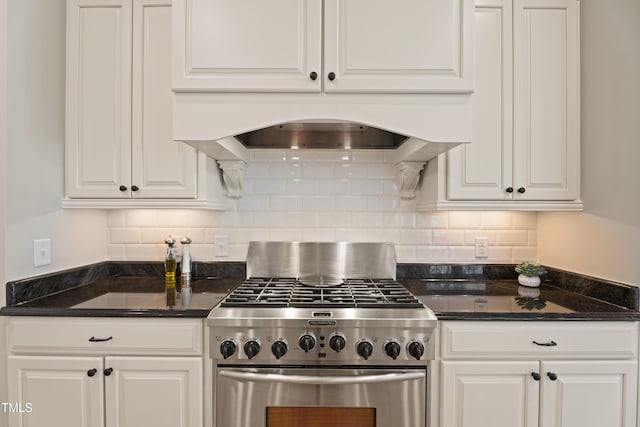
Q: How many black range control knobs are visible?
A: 8